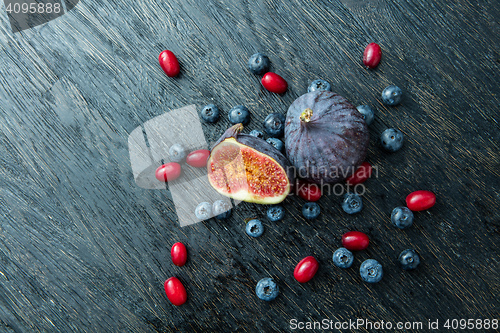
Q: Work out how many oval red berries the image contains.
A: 12